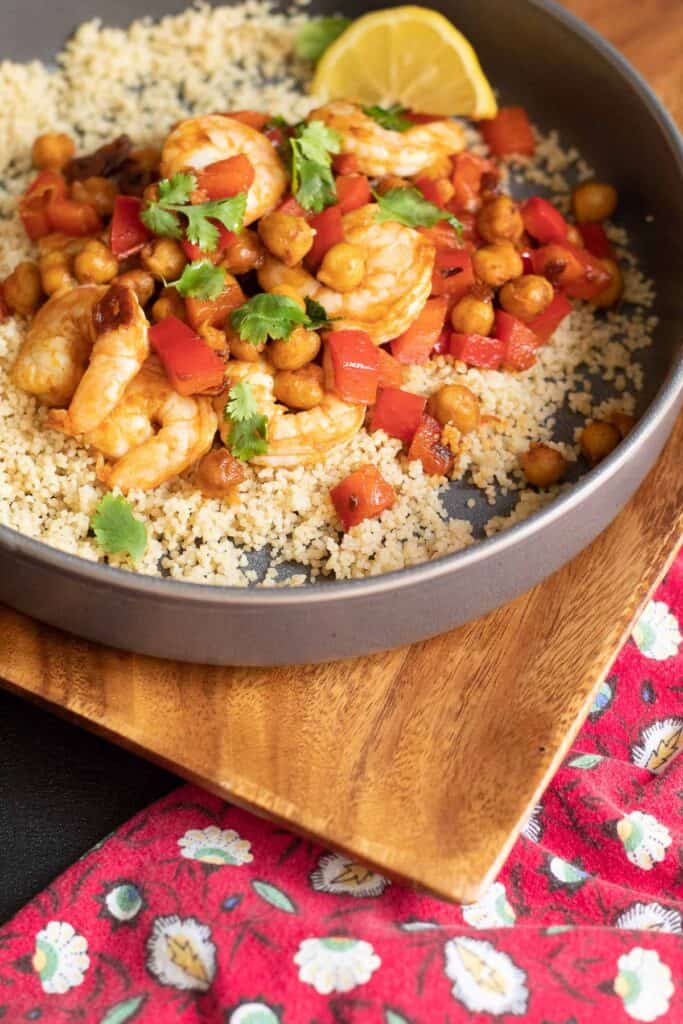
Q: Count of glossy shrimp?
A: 6